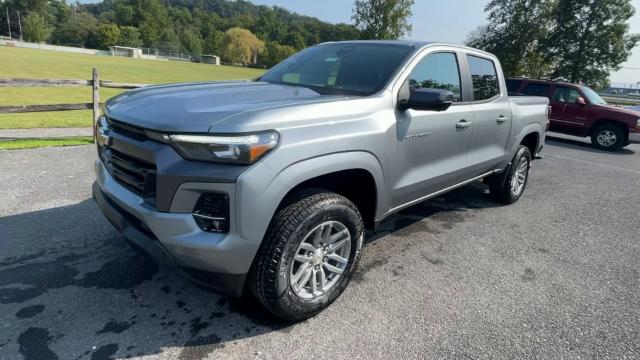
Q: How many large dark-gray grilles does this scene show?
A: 1